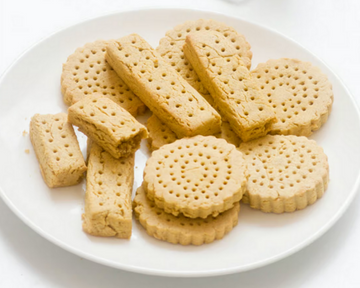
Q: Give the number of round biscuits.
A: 7